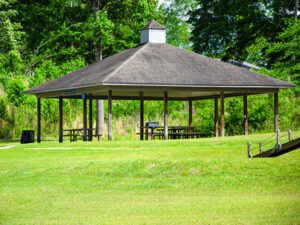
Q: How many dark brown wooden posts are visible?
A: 12